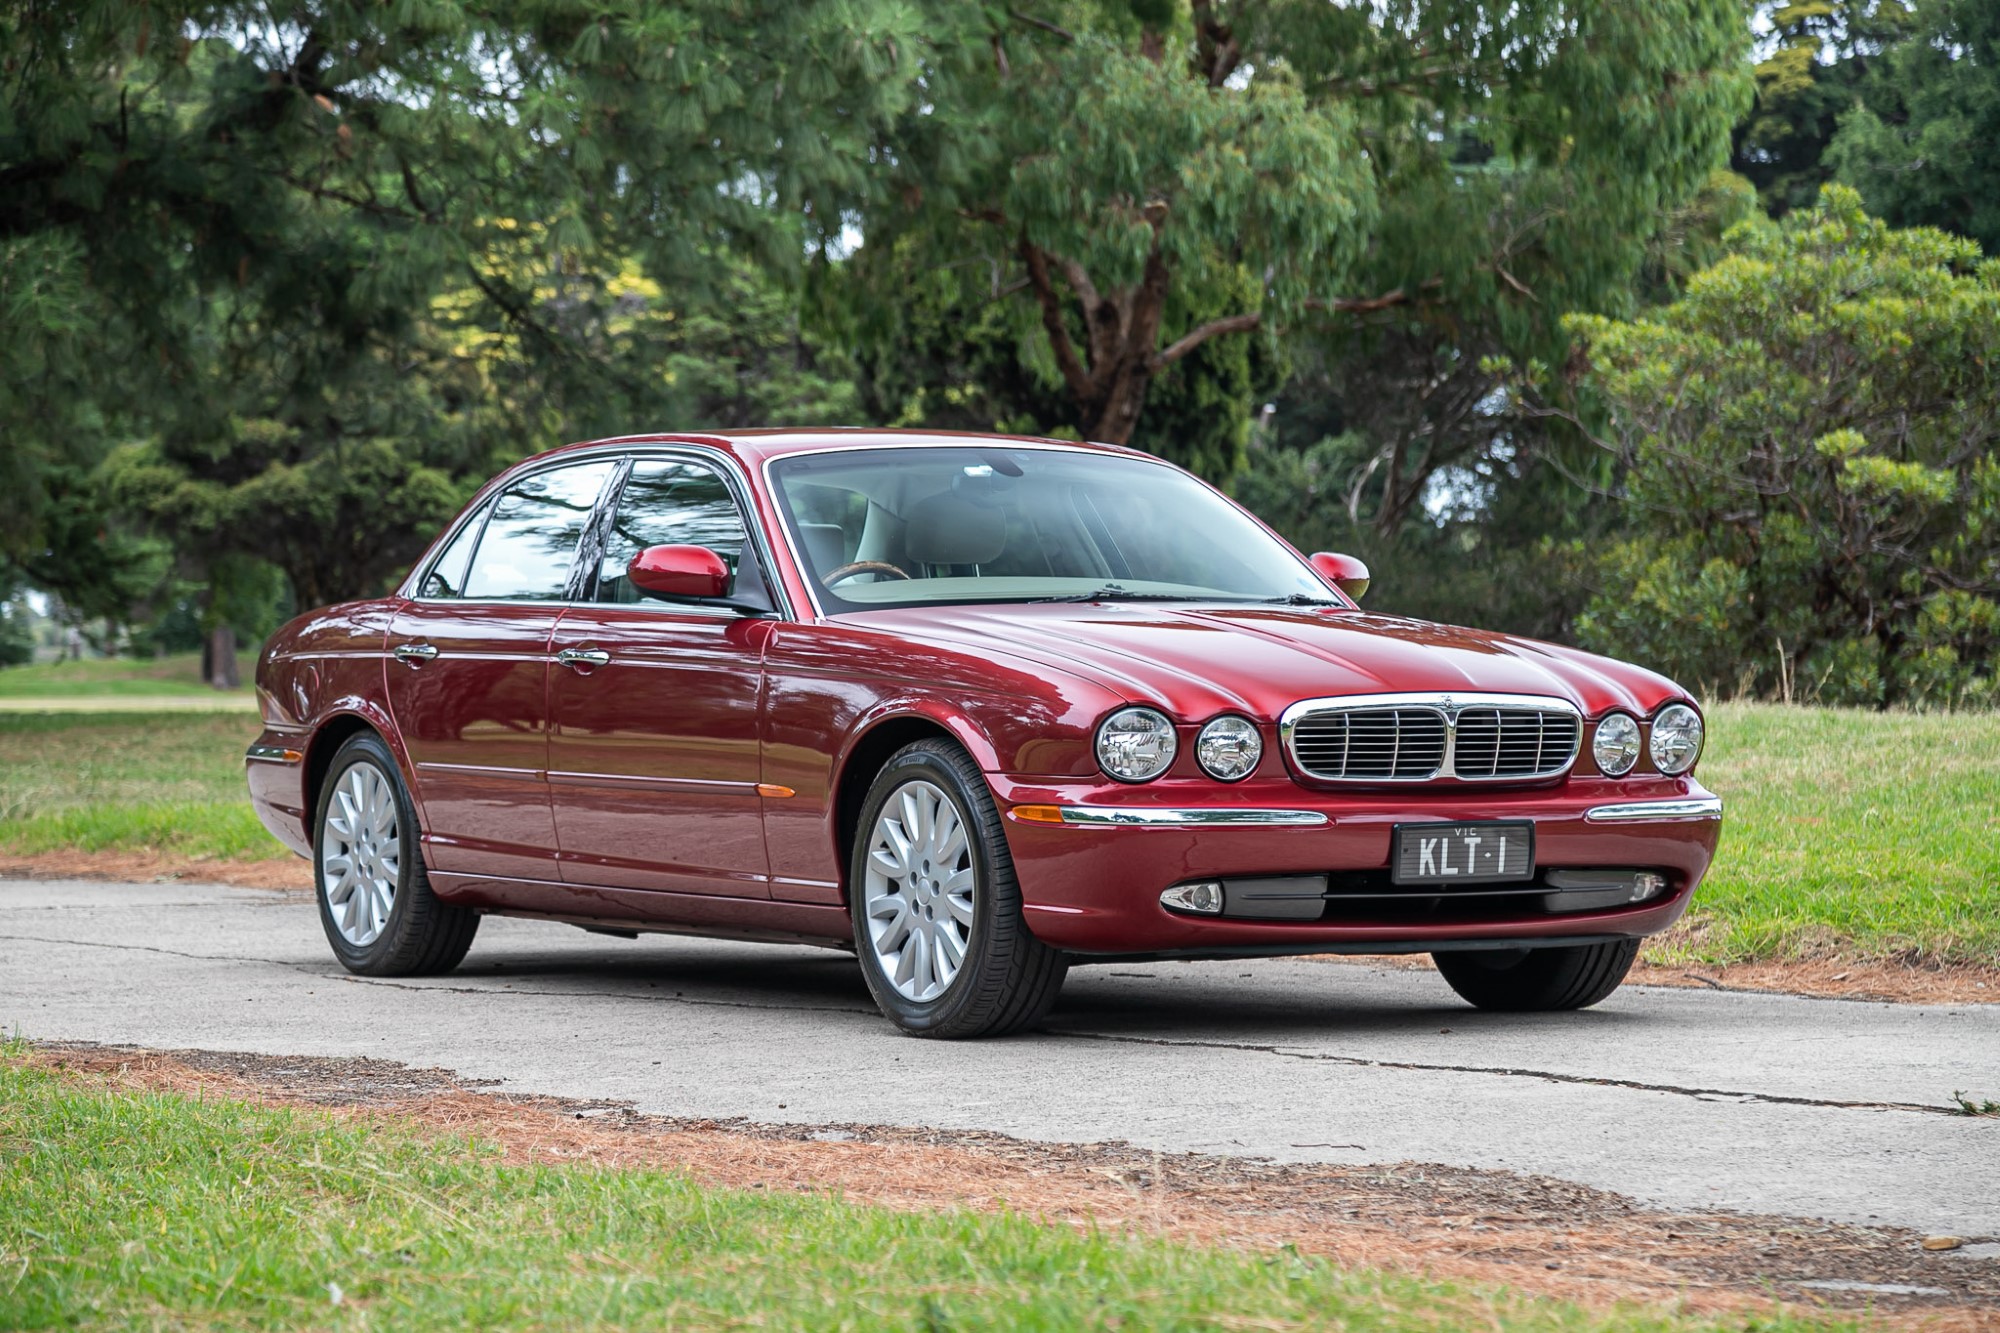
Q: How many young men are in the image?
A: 0